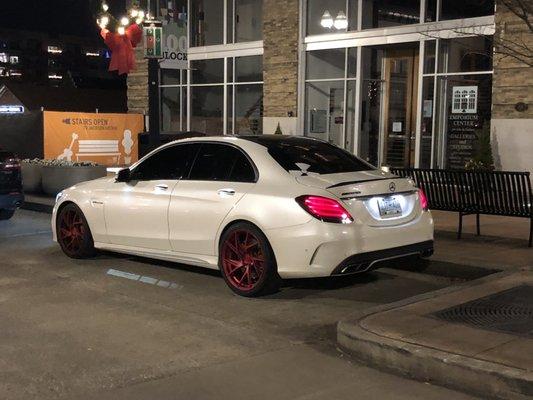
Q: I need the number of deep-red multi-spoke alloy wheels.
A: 2